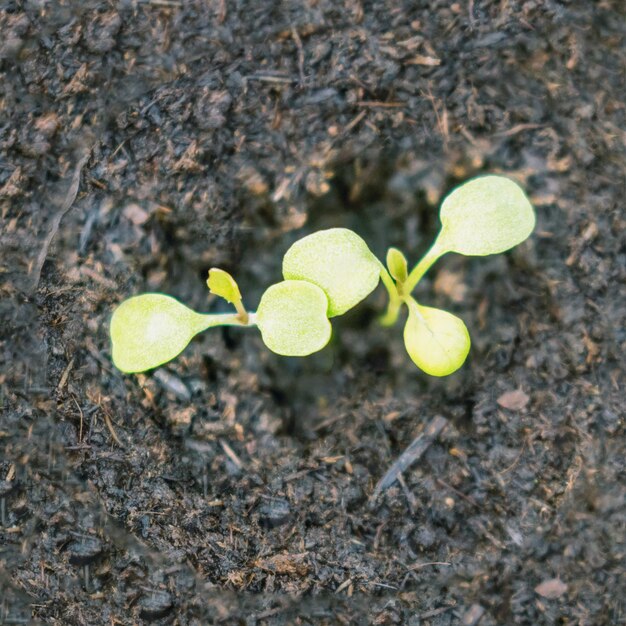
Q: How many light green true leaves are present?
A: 2